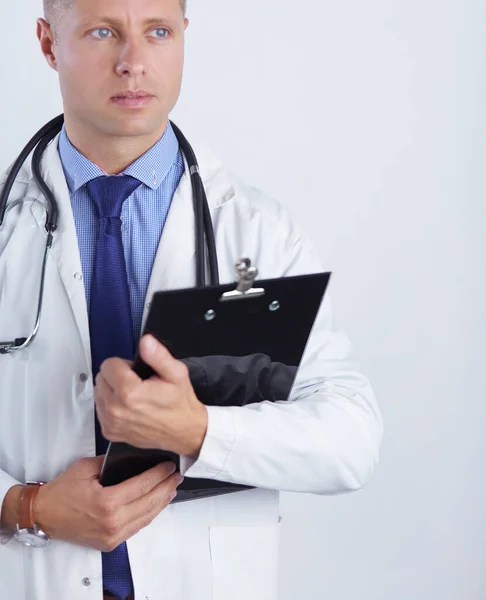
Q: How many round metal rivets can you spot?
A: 2